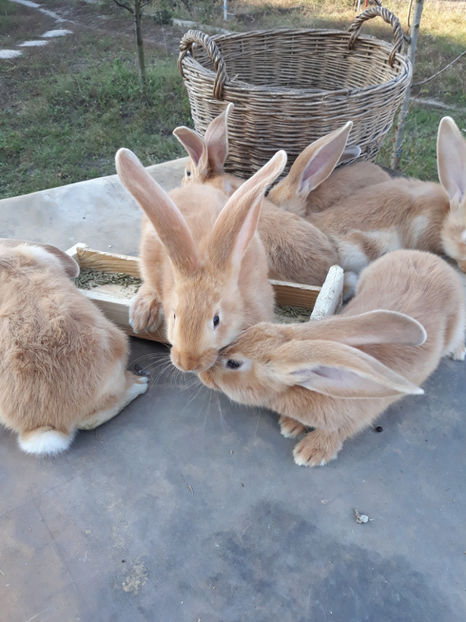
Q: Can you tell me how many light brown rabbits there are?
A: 6